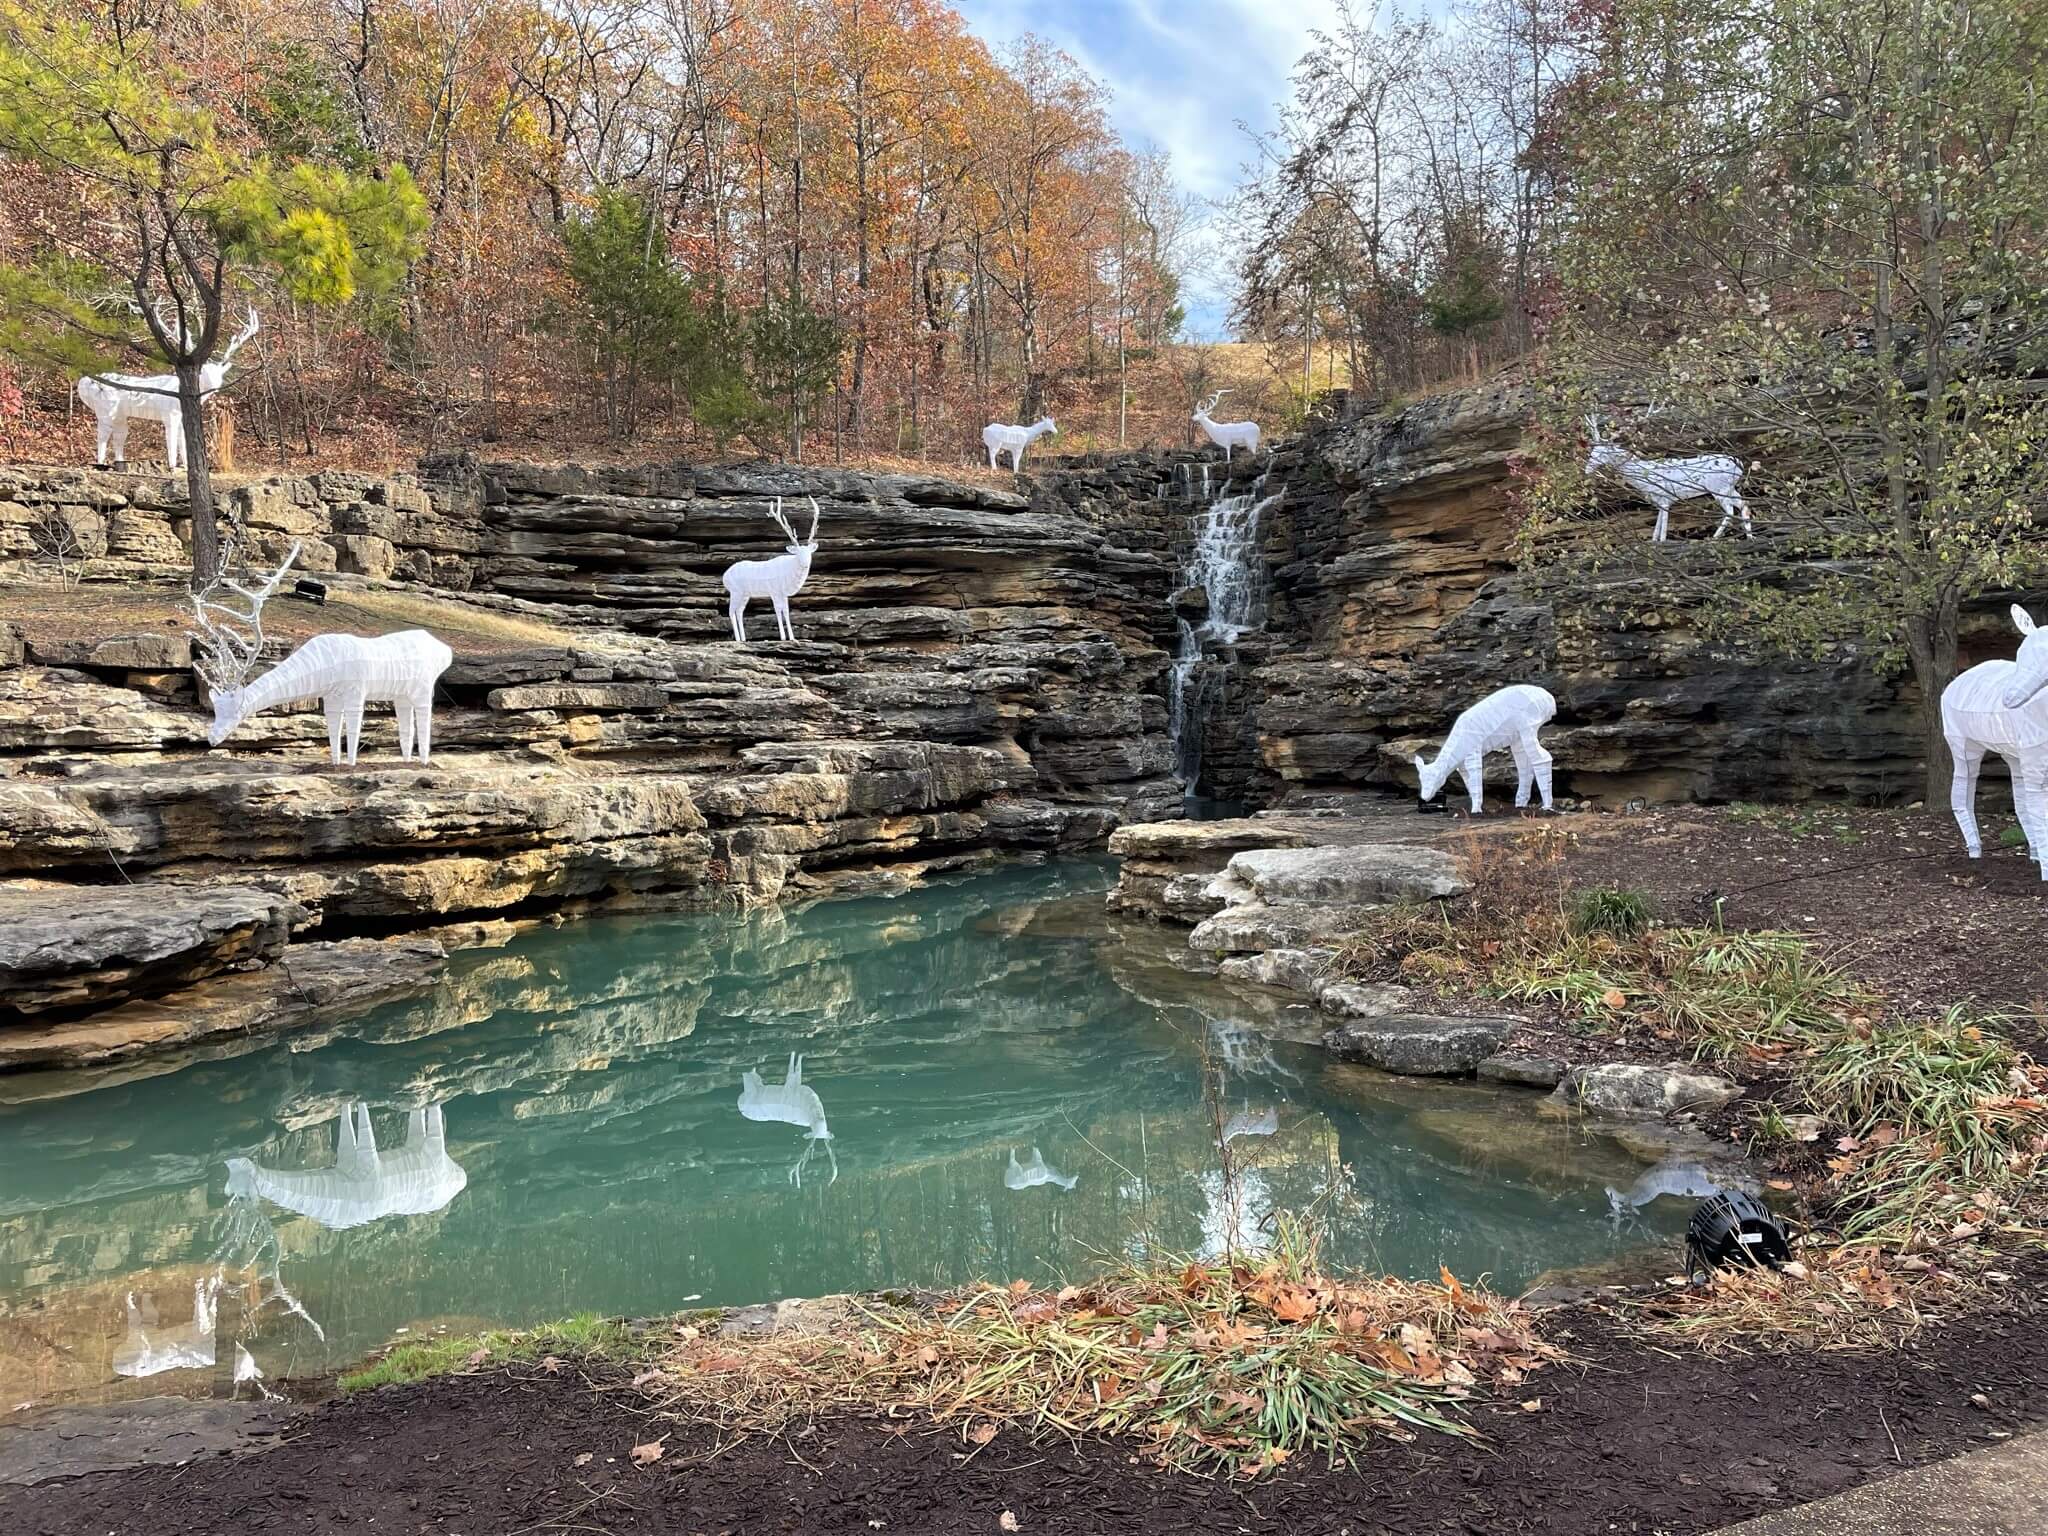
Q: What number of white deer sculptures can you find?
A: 8